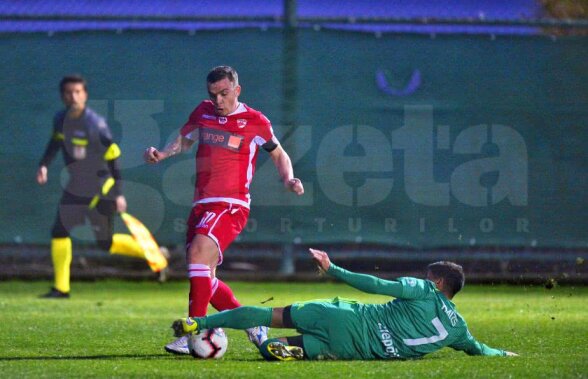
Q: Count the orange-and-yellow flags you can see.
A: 1